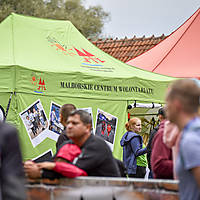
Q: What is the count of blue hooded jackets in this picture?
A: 1